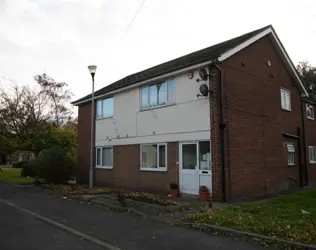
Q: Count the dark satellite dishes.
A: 2